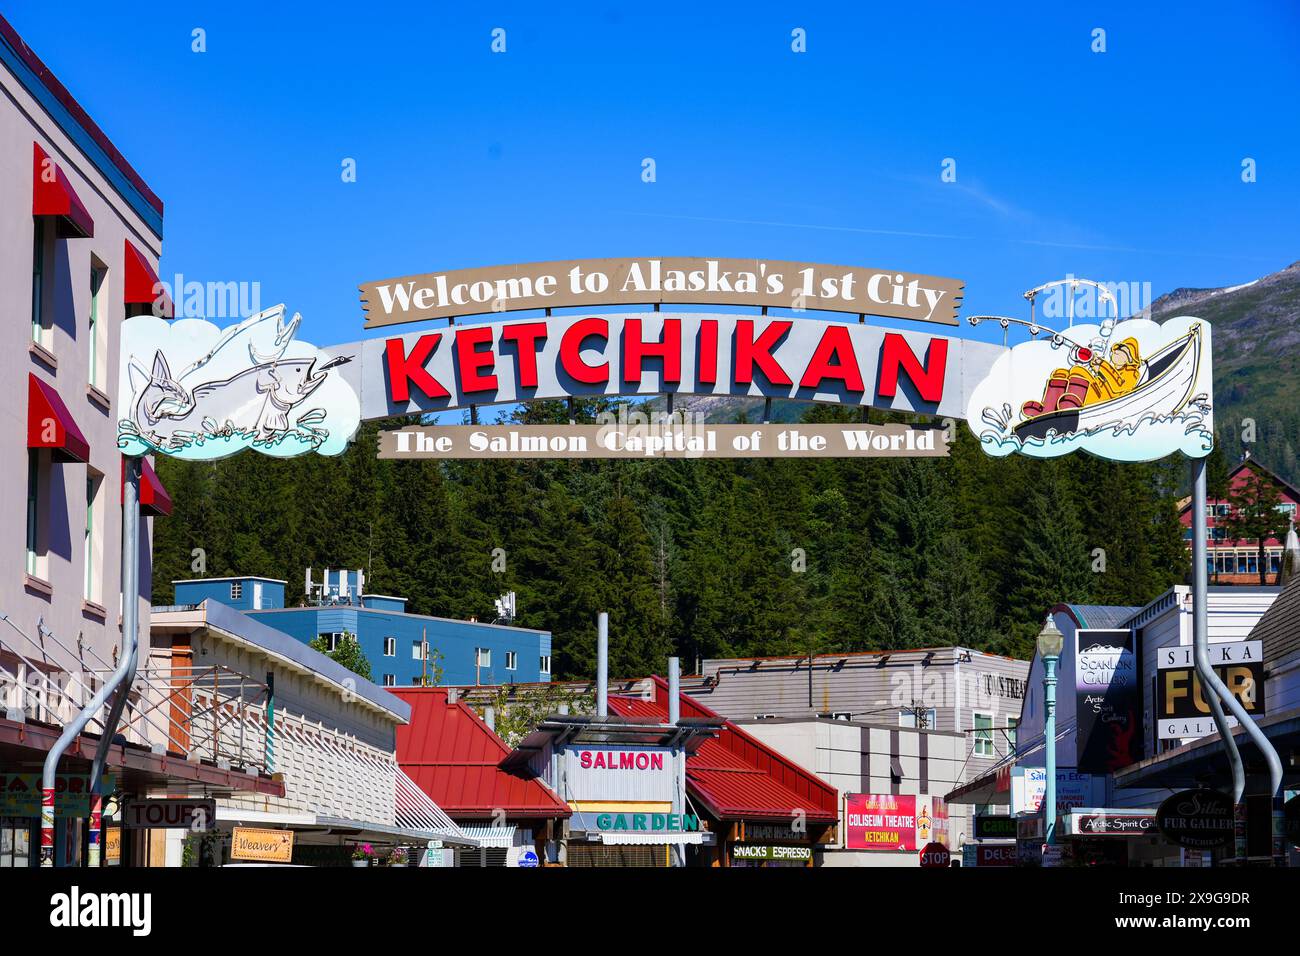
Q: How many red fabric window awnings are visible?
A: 4